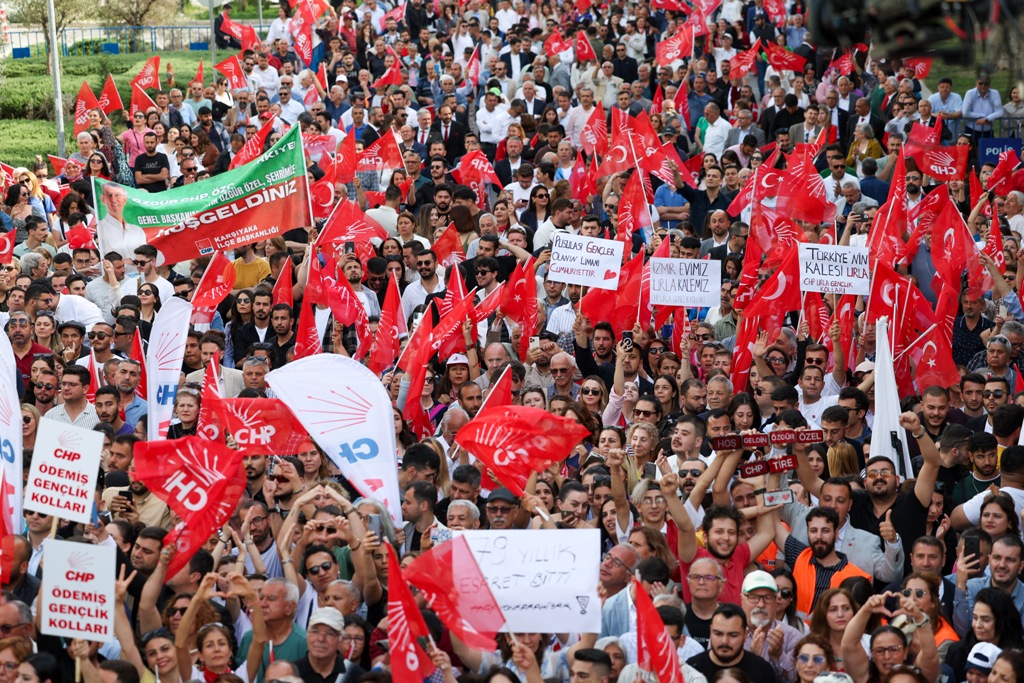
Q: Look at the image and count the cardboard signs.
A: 6